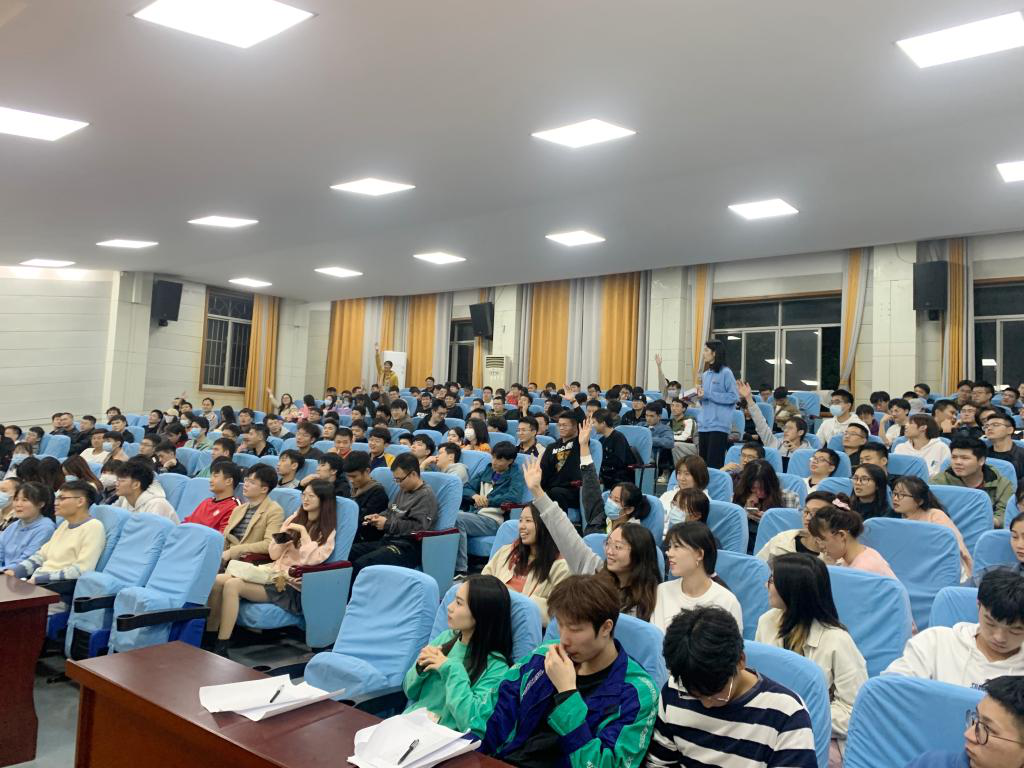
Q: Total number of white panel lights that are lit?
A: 14